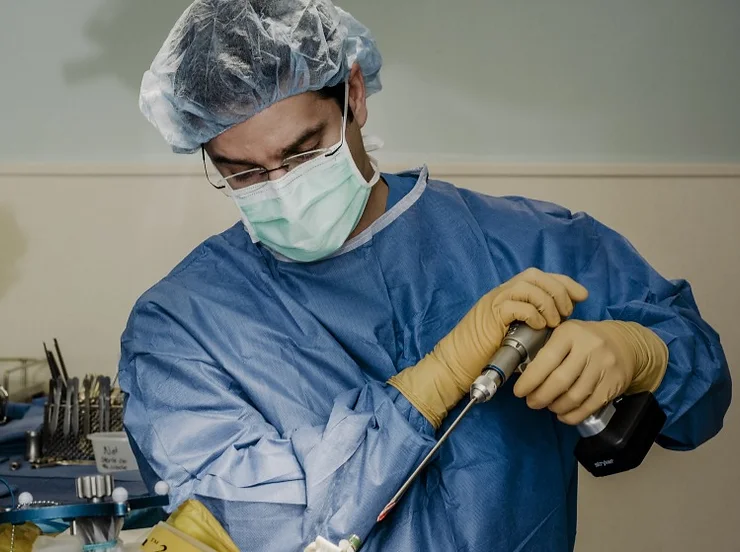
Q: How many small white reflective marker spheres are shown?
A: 3